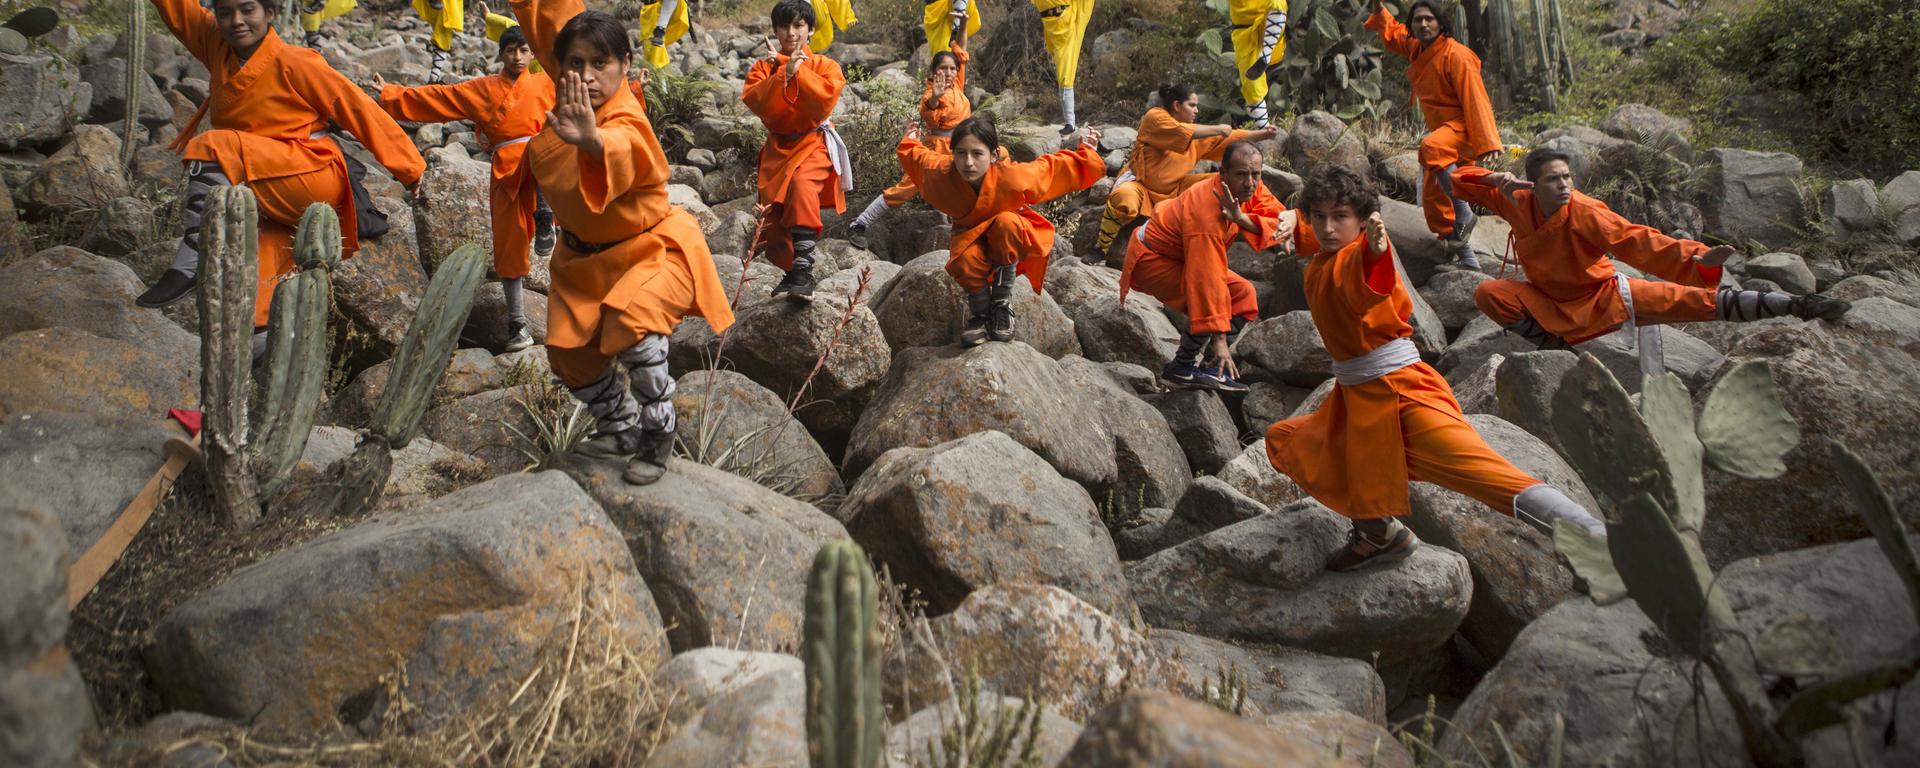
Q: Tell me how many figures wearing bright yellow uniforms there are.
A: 8